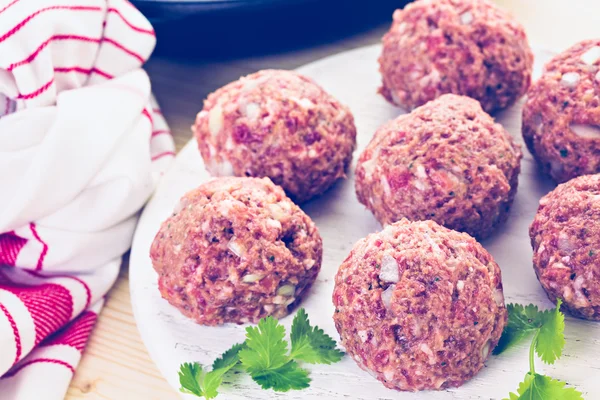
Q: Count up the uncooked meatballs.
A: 7